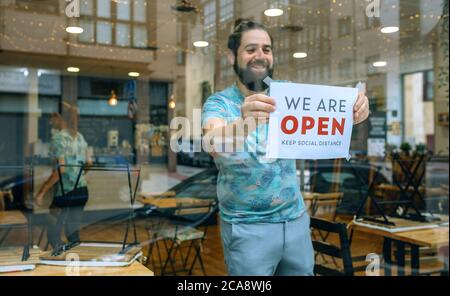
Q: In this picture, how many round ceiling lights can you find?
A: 8